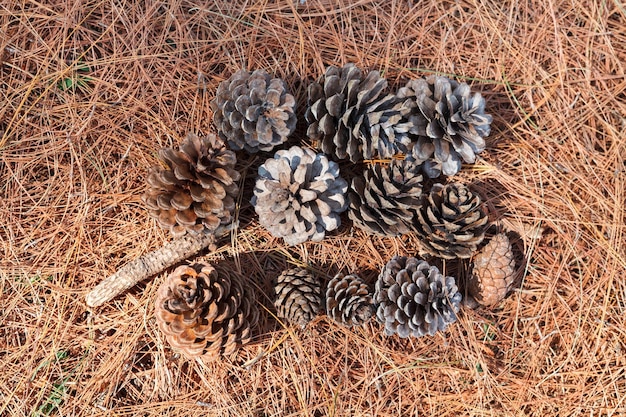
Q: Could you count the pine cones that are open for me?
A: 11